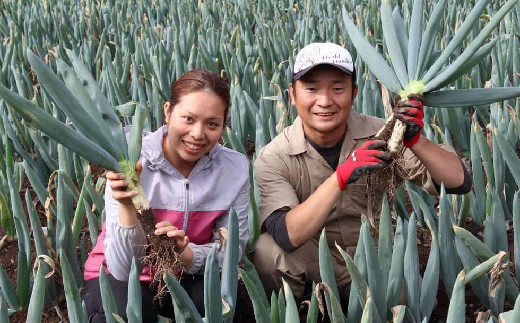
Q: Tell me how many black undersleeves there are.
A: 2